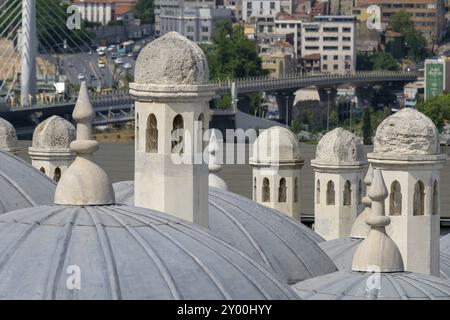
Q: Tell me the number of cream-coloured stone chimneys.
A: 6